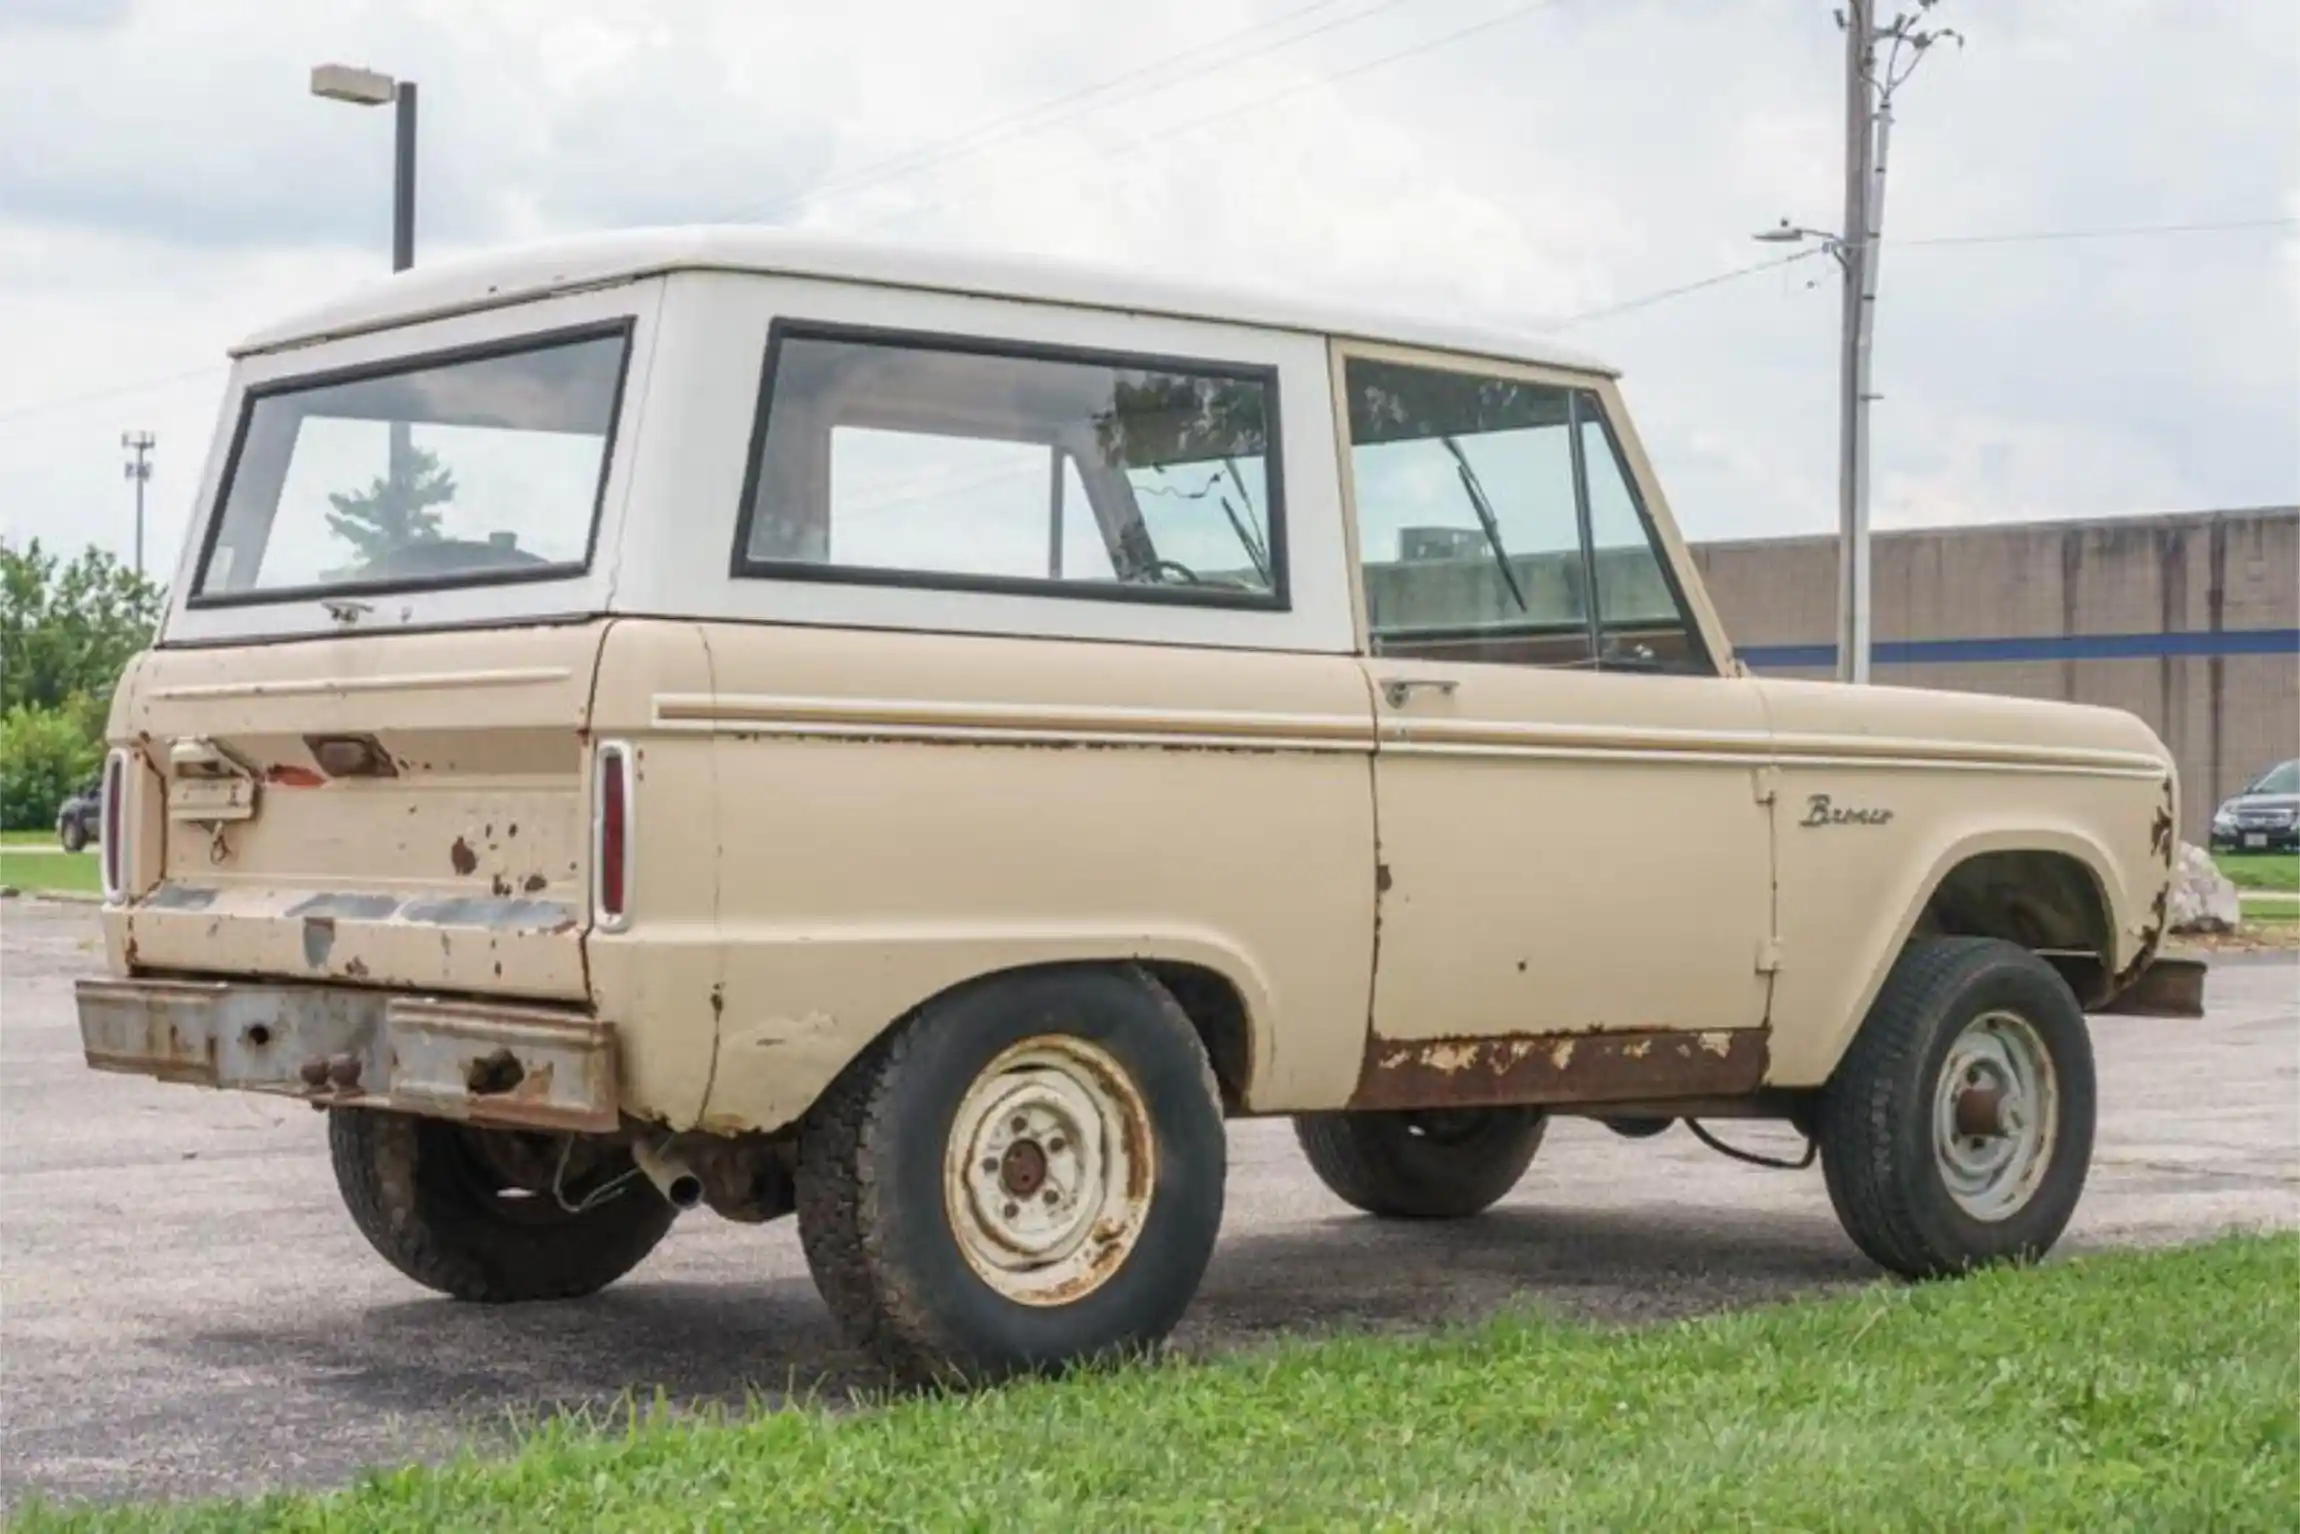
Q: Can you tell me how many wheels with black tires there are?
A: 4